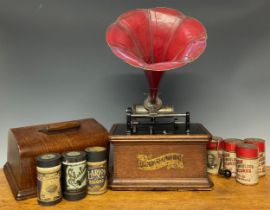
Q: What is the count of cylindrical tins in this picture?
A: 7